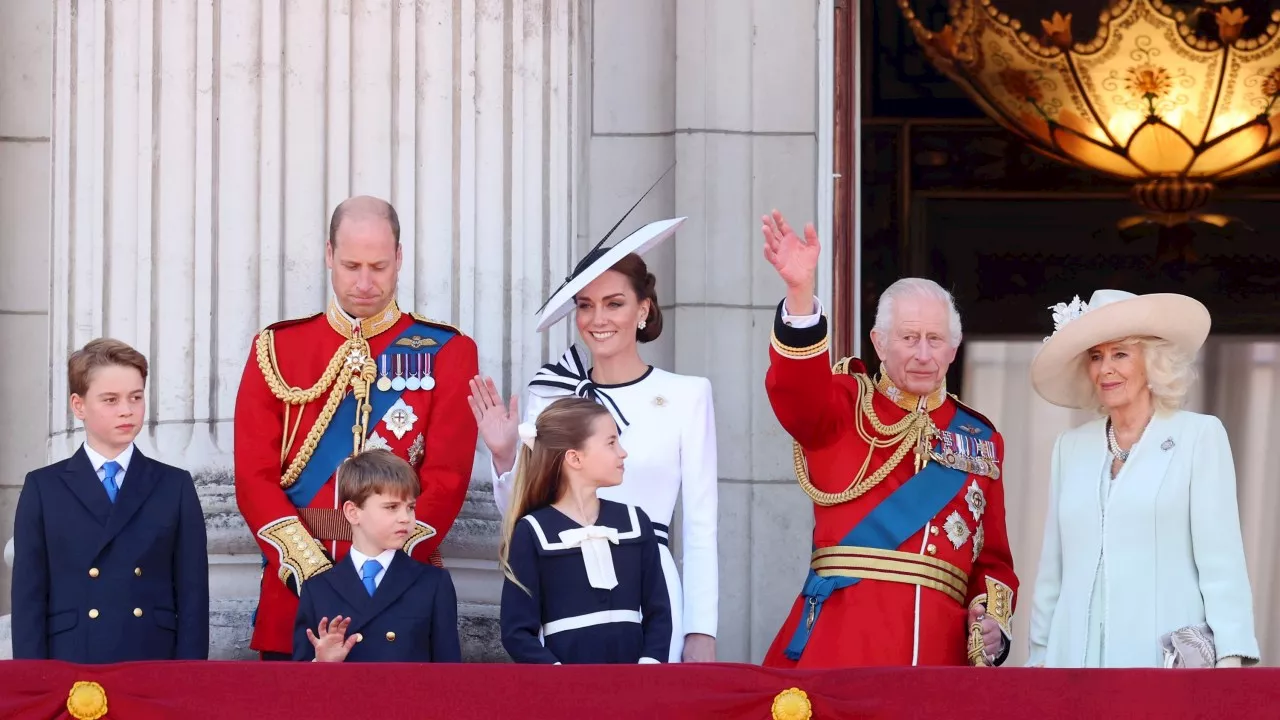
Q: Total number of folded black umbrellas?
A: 0